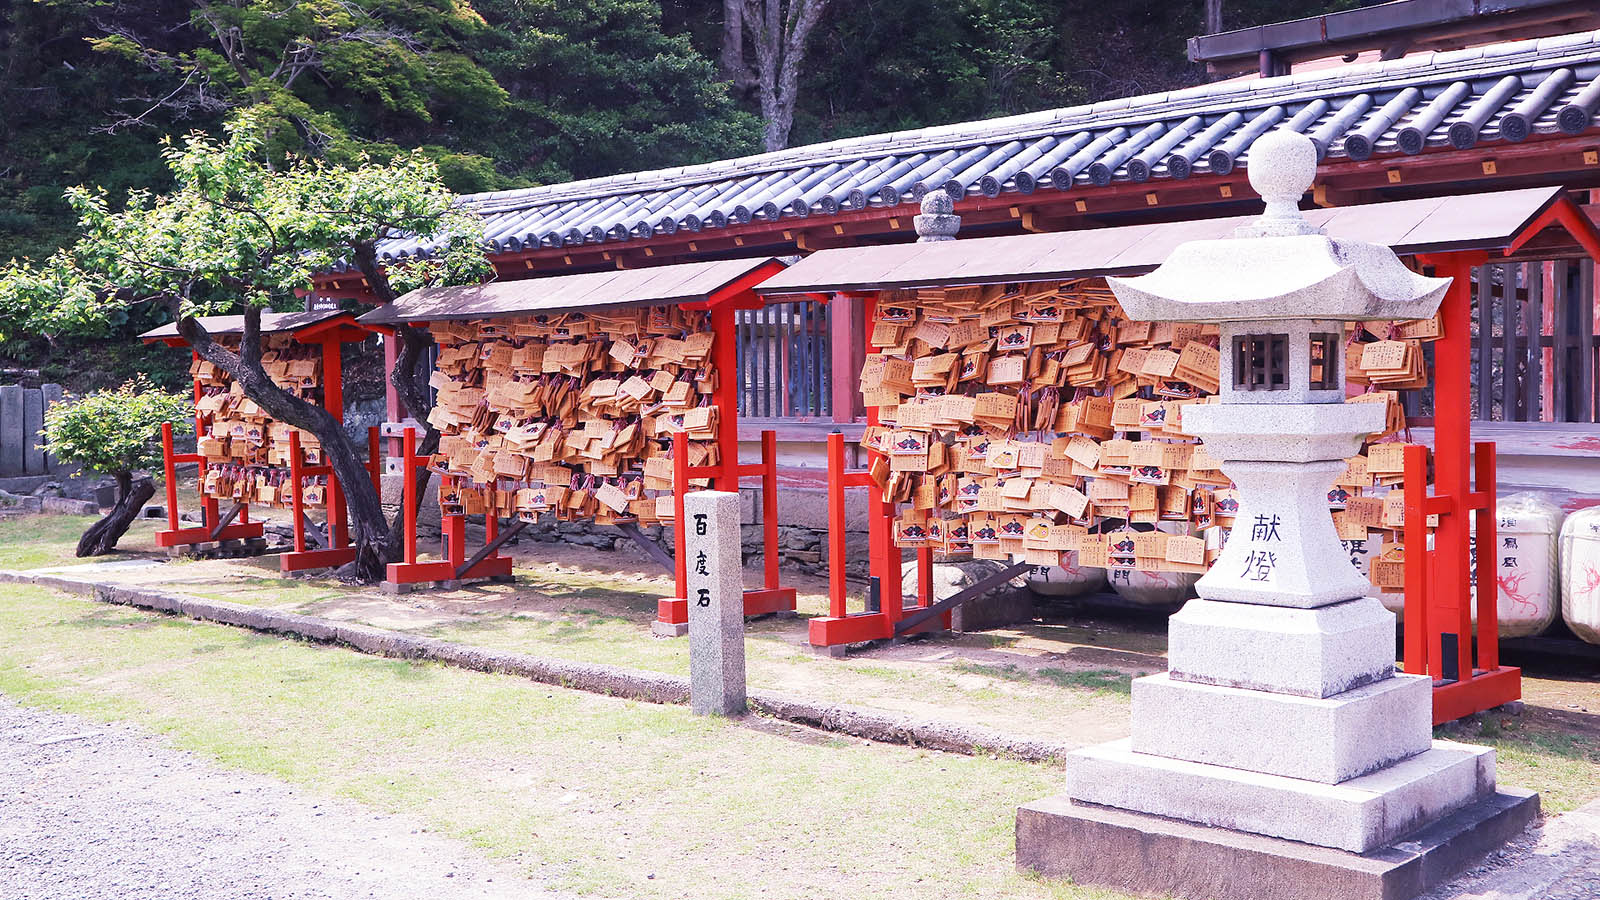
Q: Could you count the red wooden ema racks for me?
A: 3